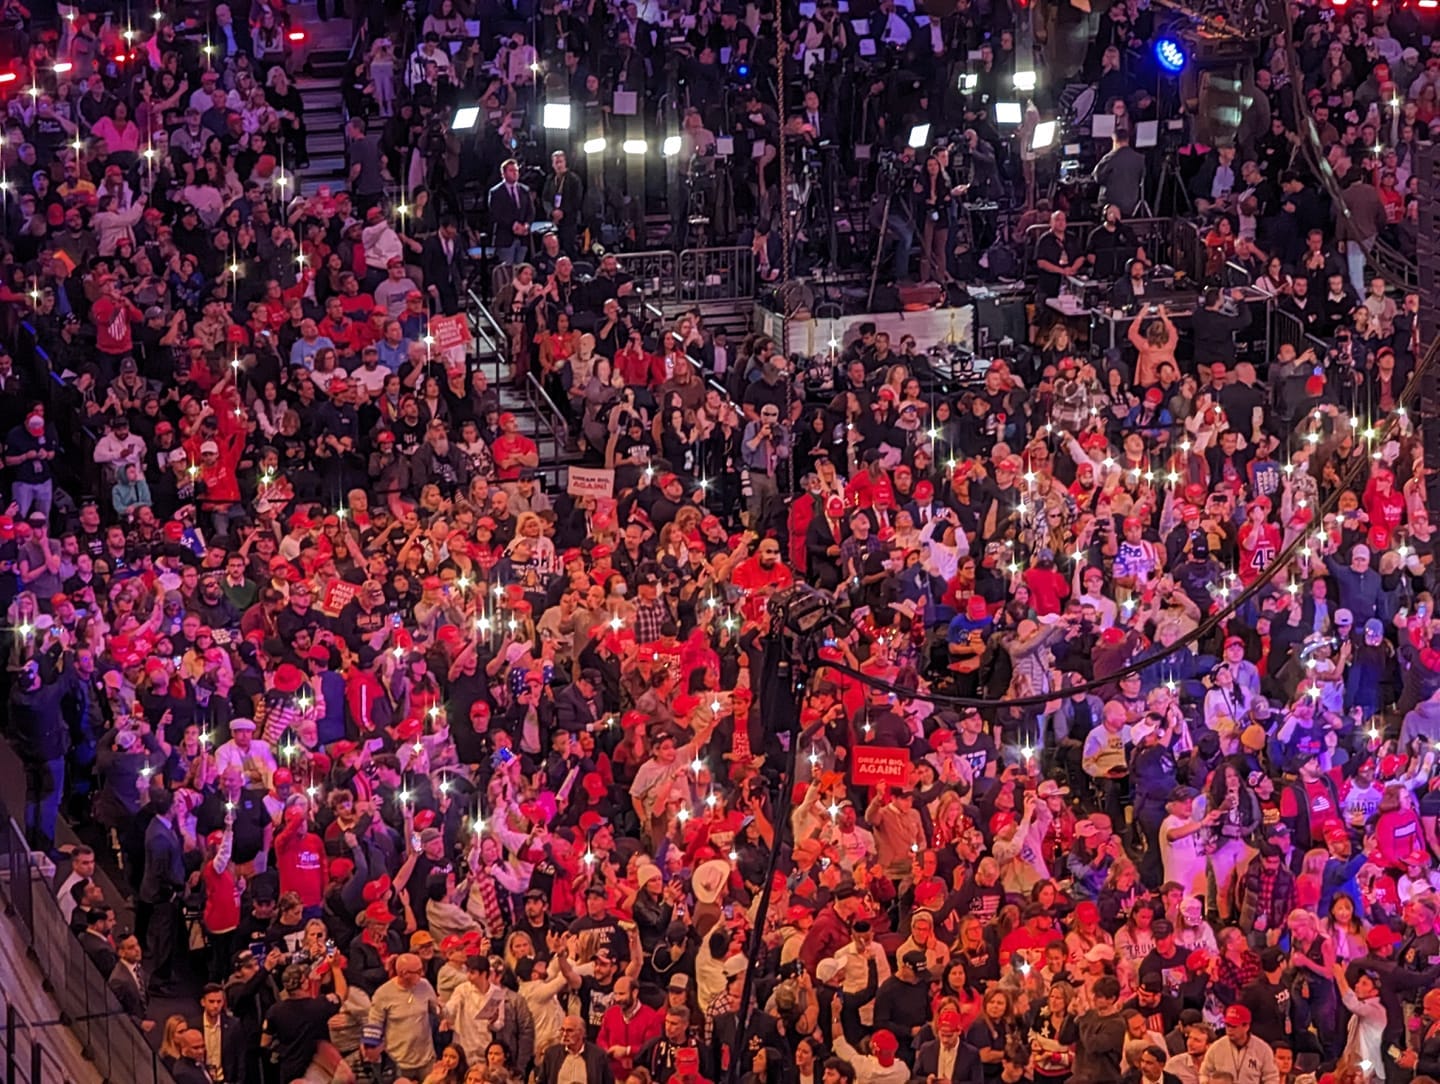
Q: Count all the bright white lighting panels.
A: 10